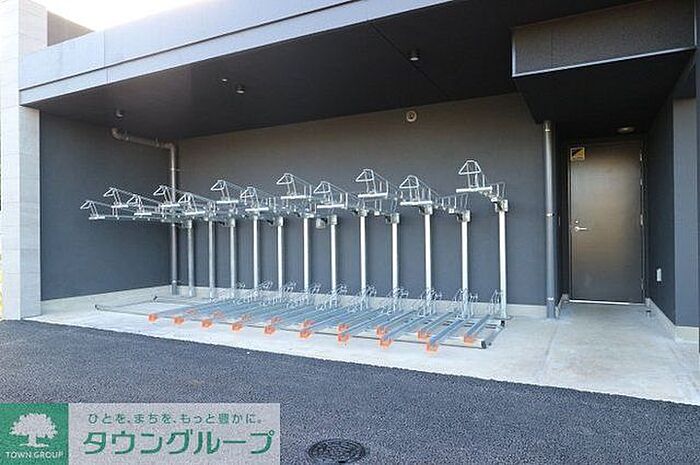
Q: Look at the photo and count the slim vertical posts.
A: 12